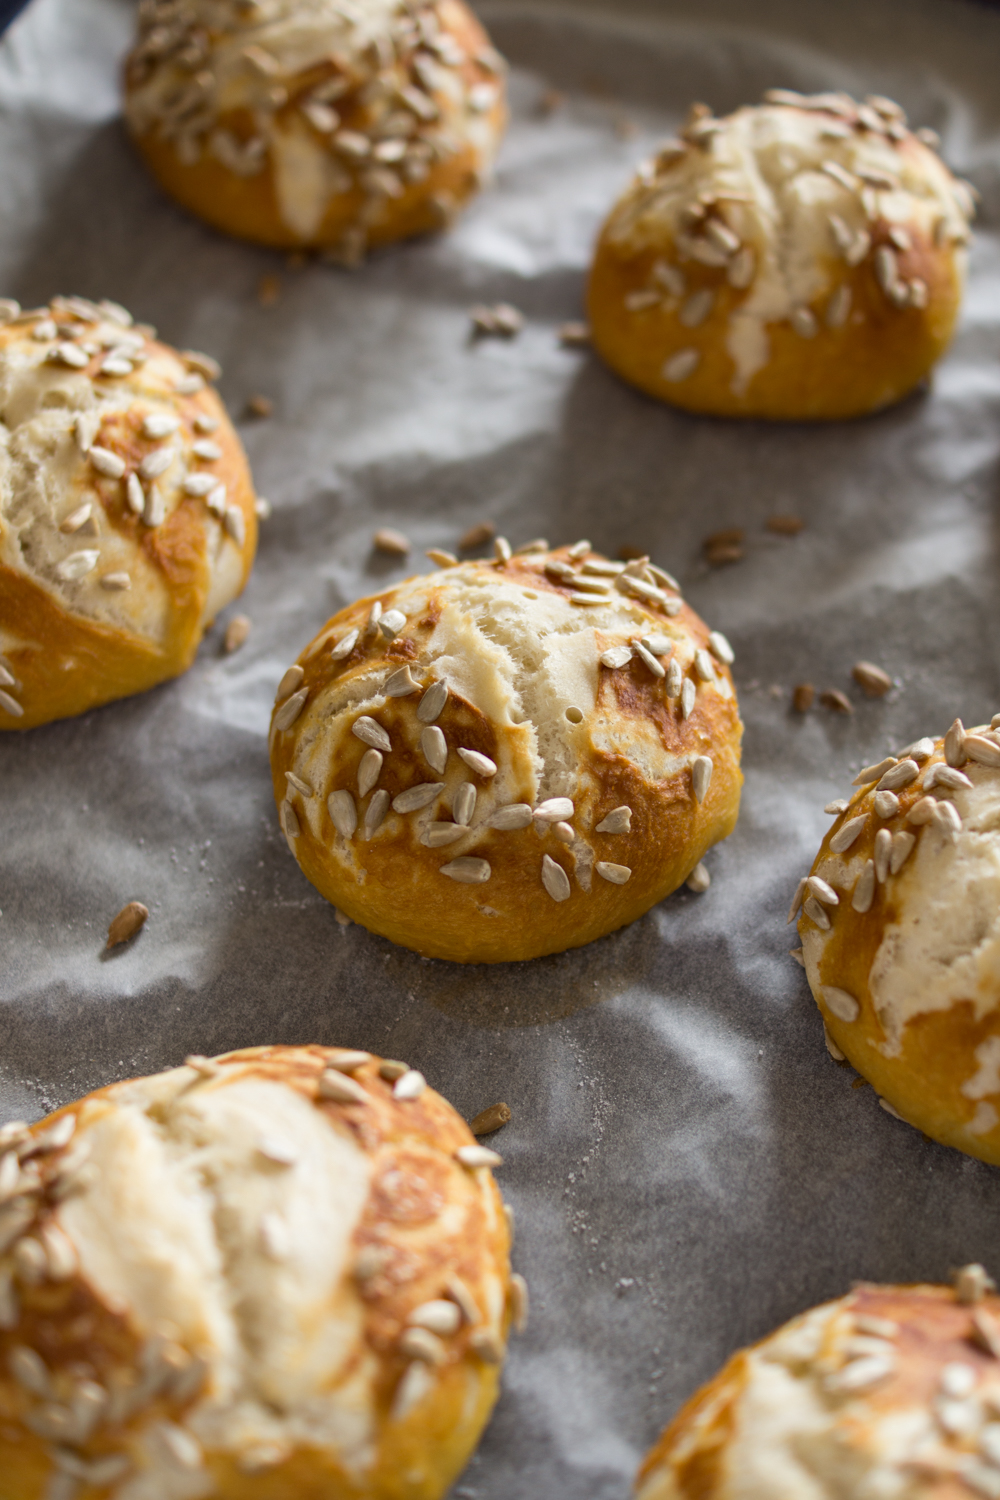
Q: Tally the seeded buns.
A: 7